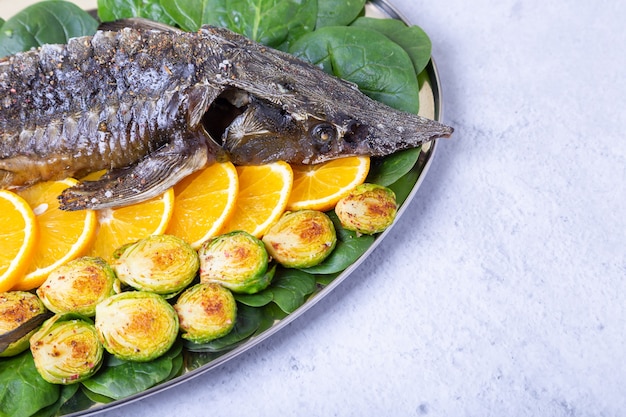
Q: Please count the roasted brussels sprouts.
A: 9